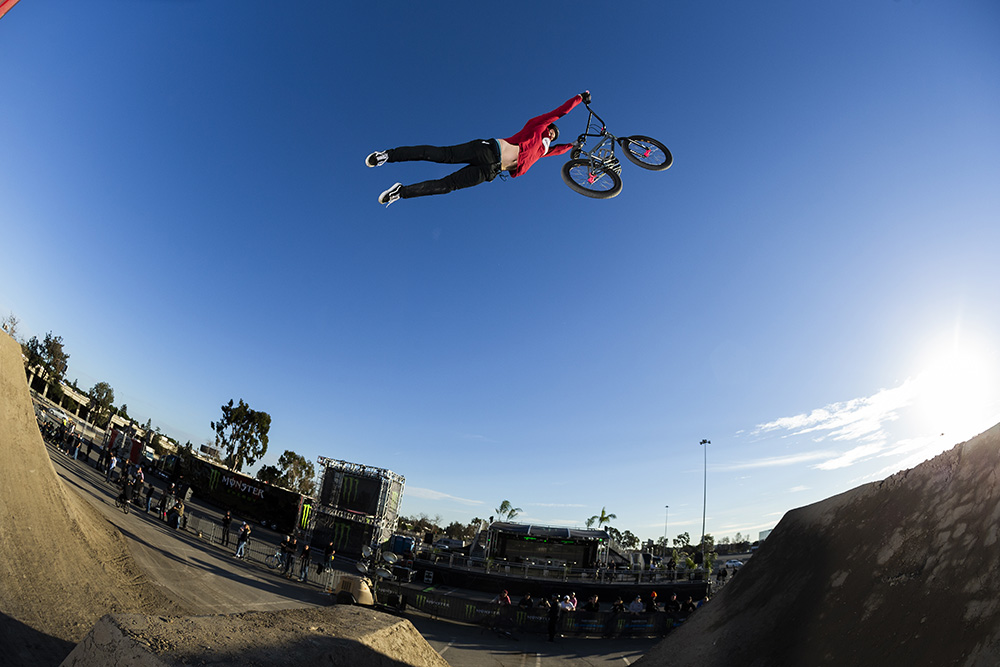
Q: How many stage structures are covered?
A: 1